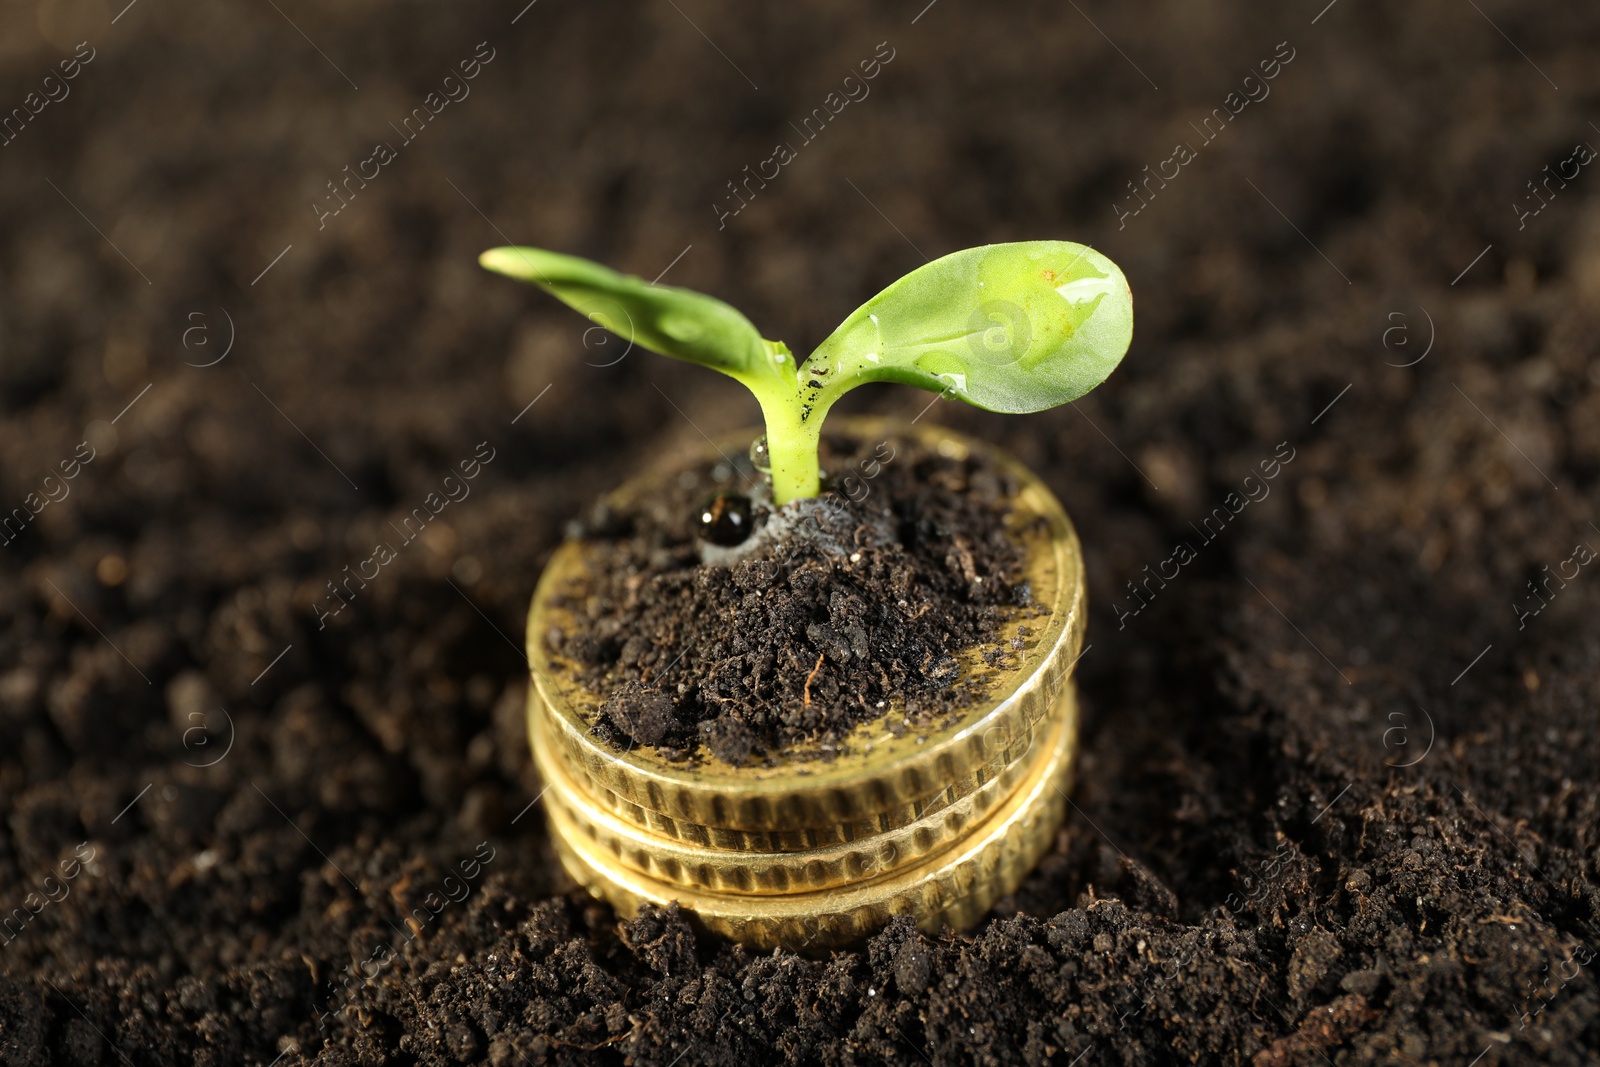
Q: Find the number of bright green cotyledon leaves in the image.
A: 2